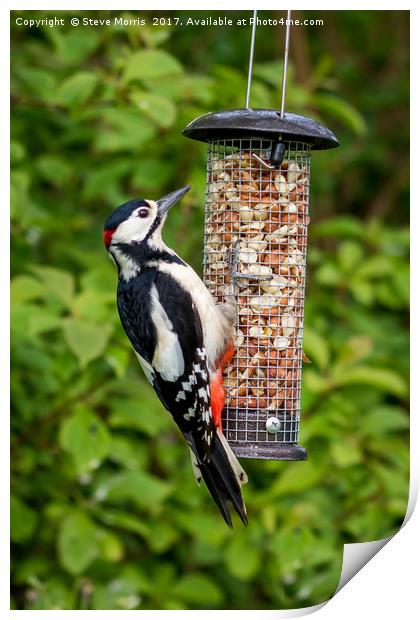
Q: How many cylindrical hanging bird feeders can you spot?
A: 1